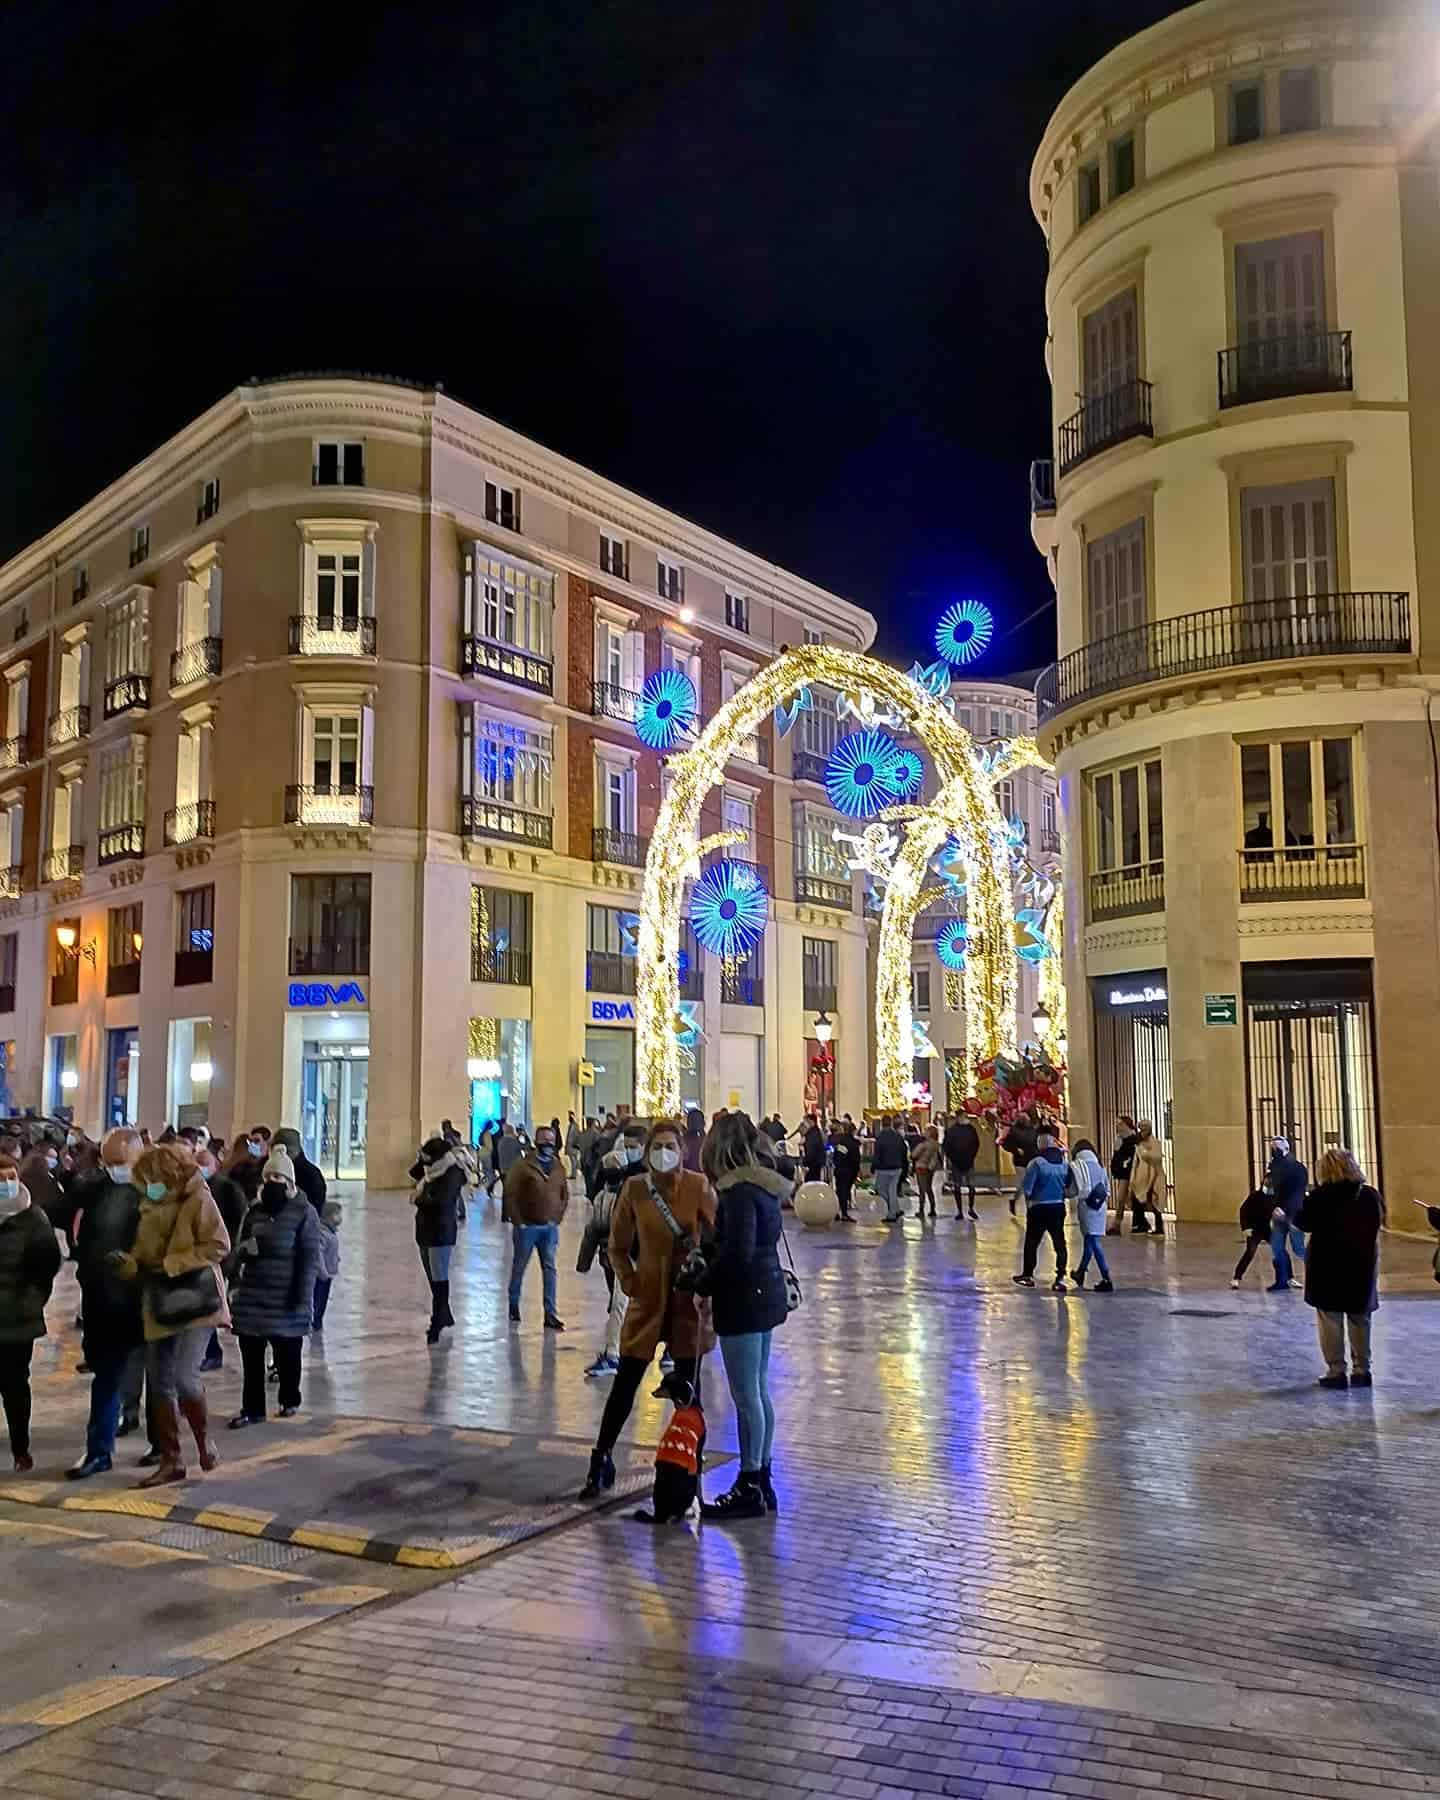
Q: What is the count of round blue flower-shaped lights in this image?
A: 6